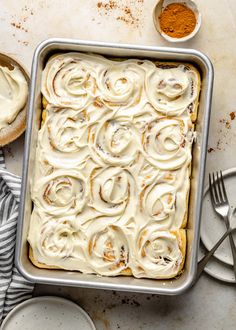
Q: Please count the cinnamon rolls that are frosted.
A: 12